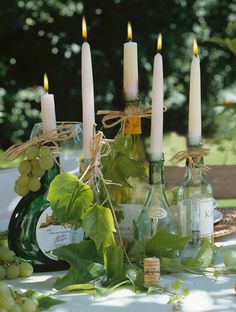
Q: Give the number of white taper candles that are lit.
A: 5